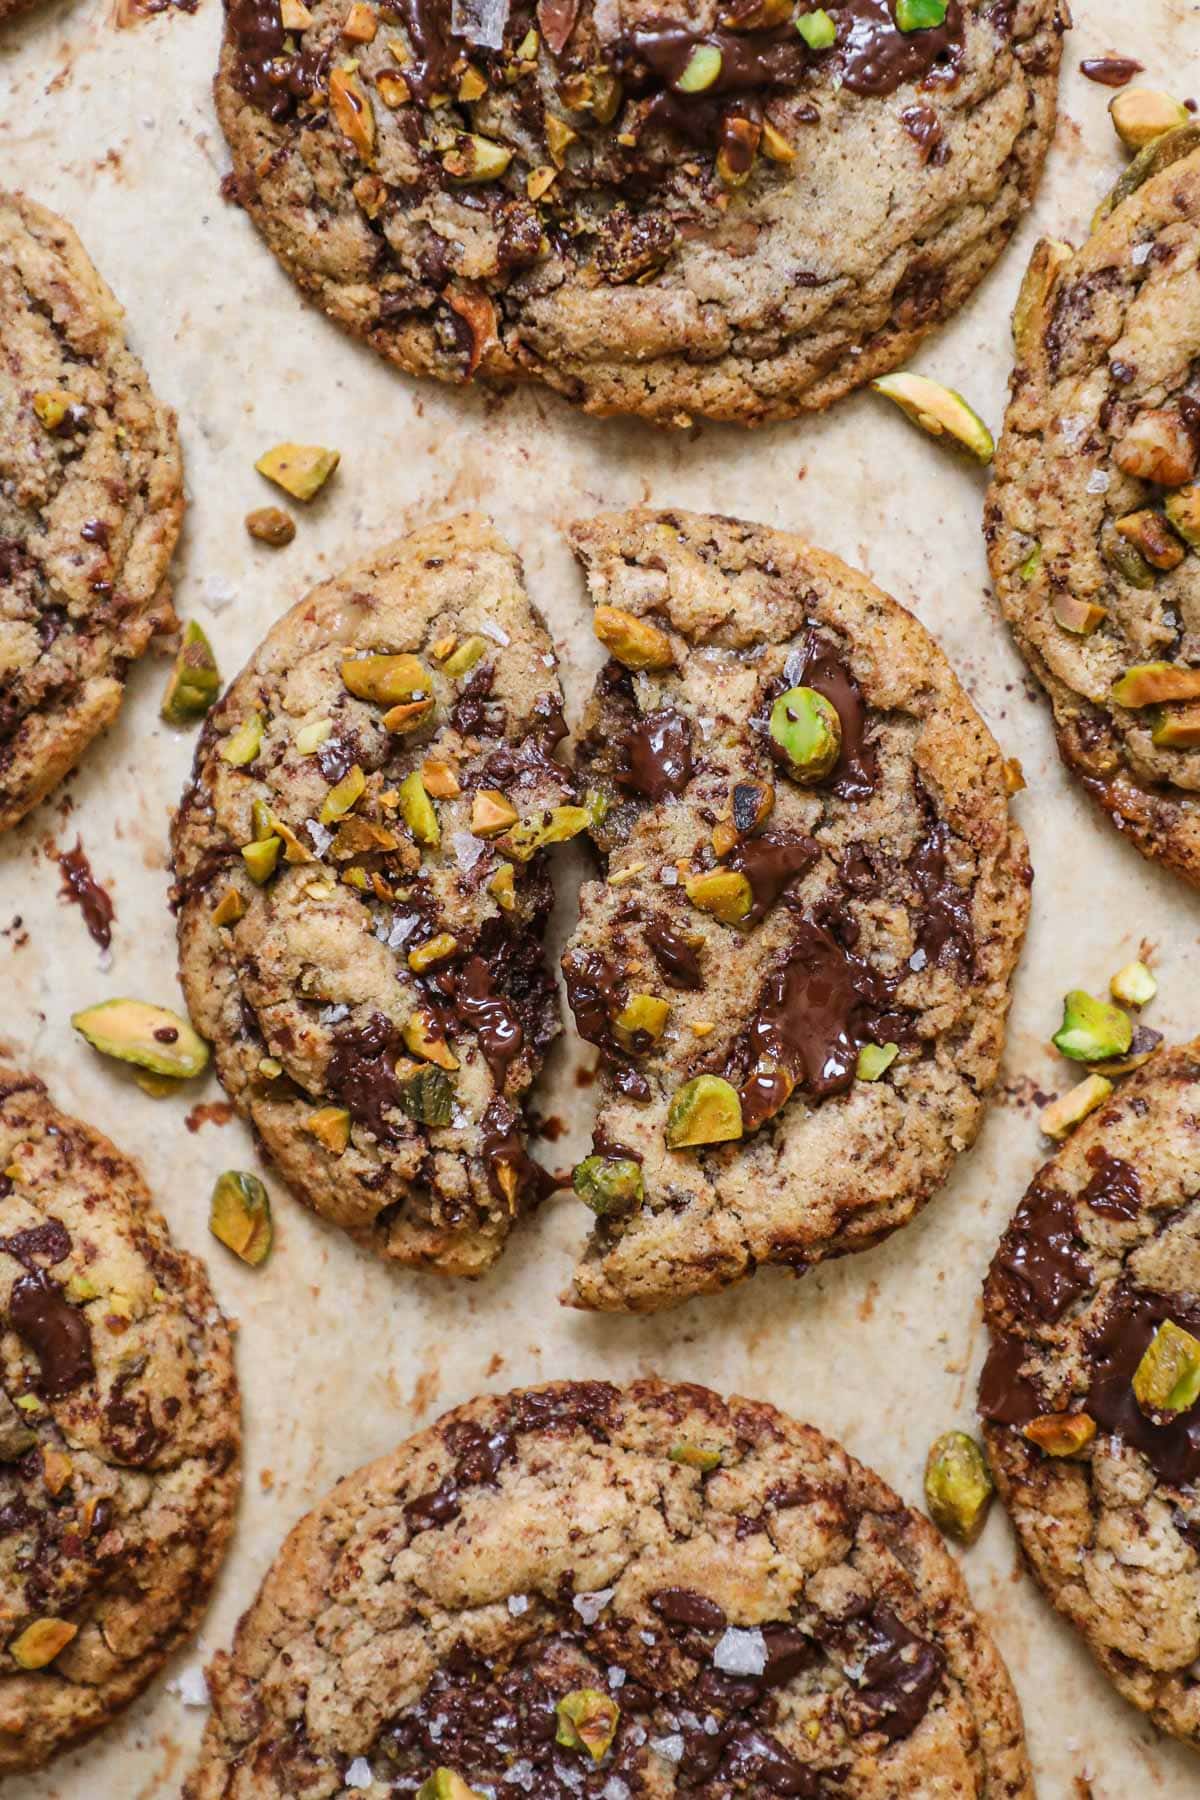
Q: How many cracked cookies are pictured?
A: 1